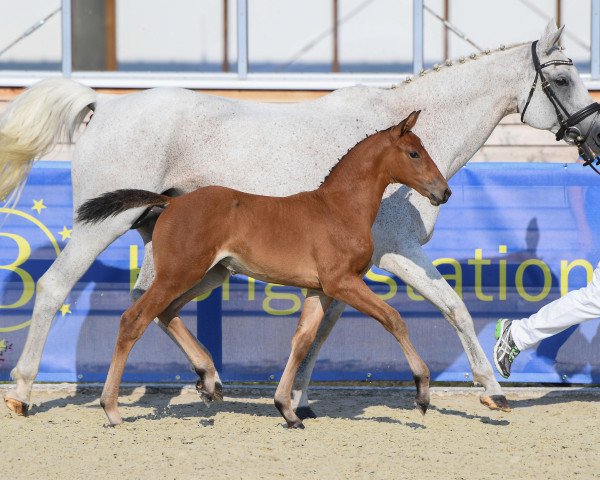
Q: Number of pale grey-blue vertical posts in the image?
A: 4